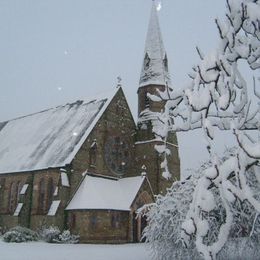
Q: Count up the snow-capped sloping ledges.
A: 5